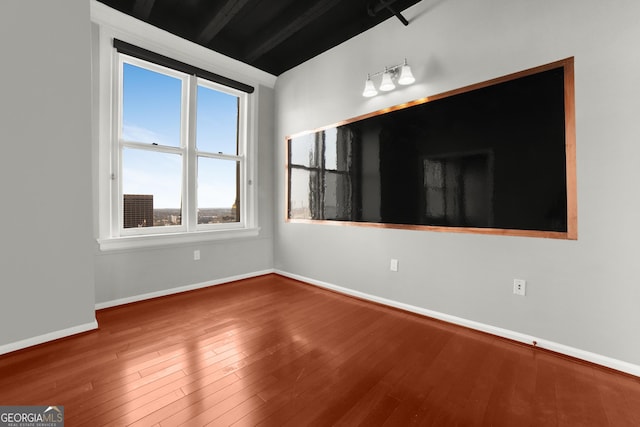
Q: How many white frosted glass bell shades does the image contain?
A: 3